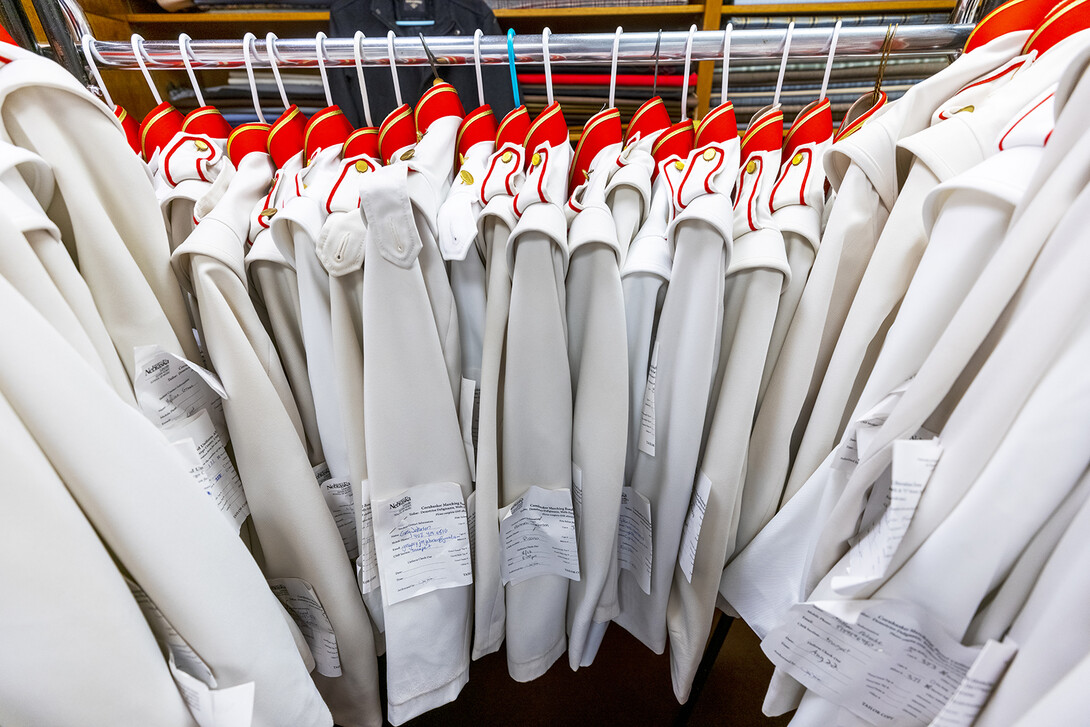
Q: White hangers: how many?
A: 15